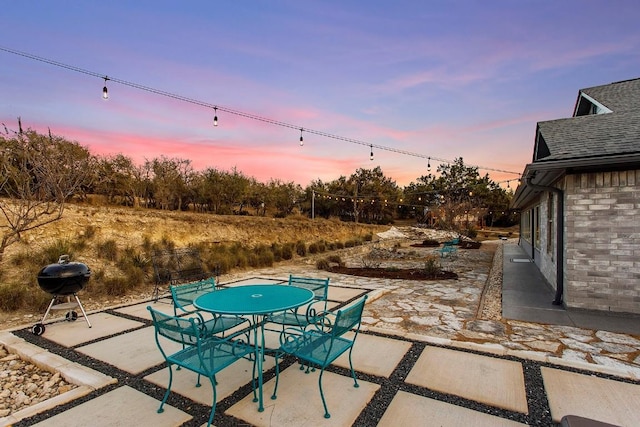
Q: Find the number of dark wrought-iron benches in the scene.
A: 1